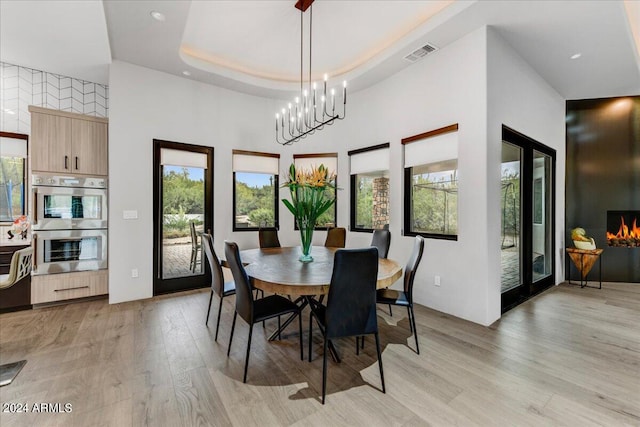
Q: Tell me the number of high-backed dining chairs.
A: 7